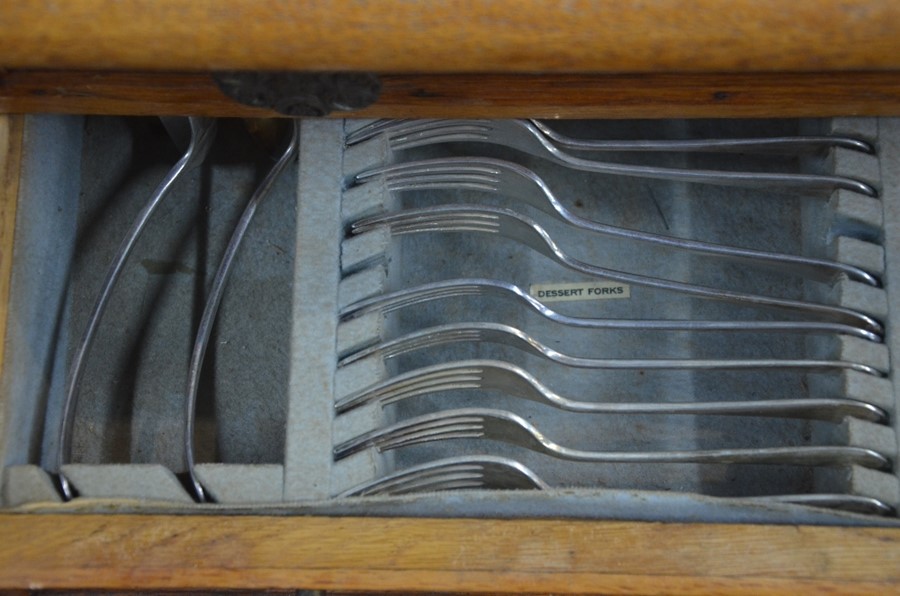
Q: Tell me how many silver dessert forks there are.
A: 9